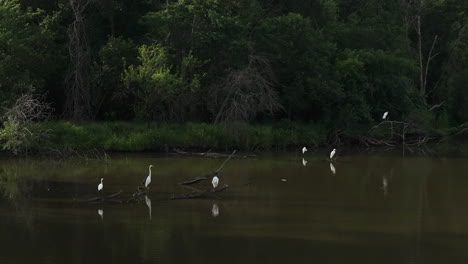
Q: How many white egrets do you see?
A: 6